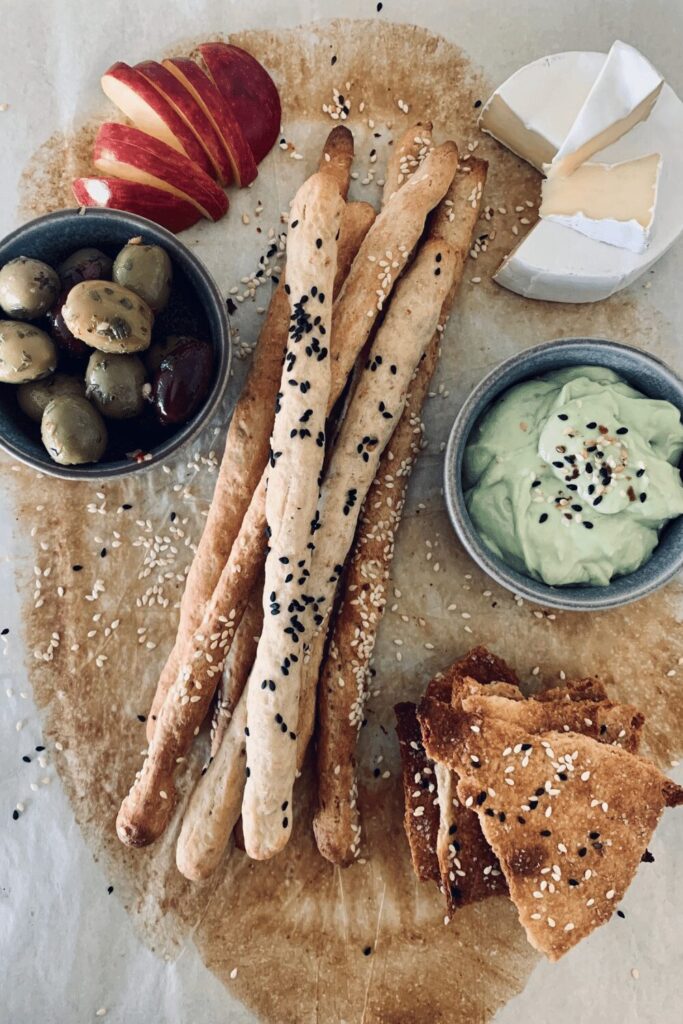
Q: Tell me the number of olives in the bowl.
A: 11